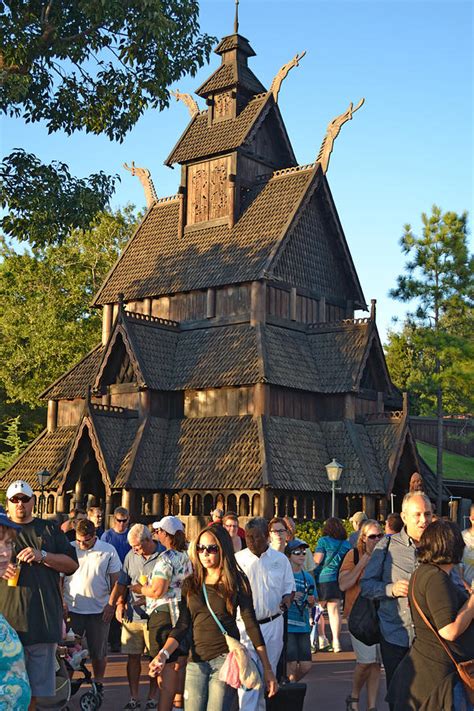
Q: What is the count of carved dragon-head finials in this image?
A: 4